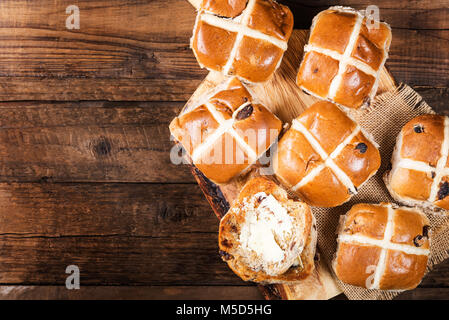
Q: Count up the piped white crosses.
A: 6